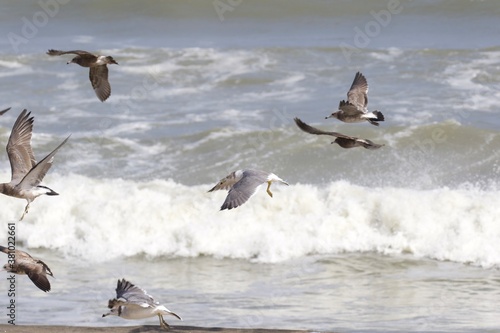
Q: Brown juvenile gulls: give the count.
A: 5